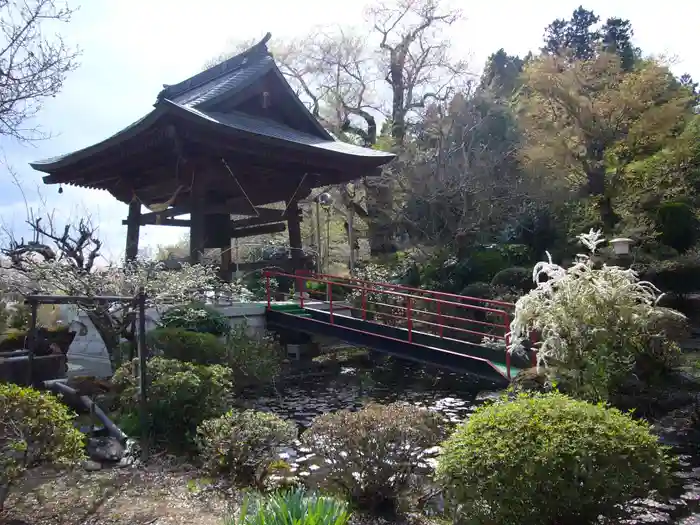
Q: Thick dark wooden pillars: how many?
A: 4